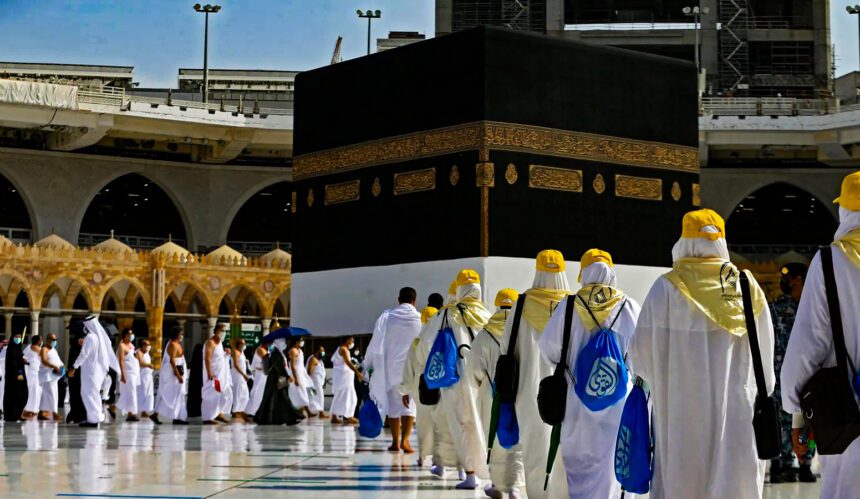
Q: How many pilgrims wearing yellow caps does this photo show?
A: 8